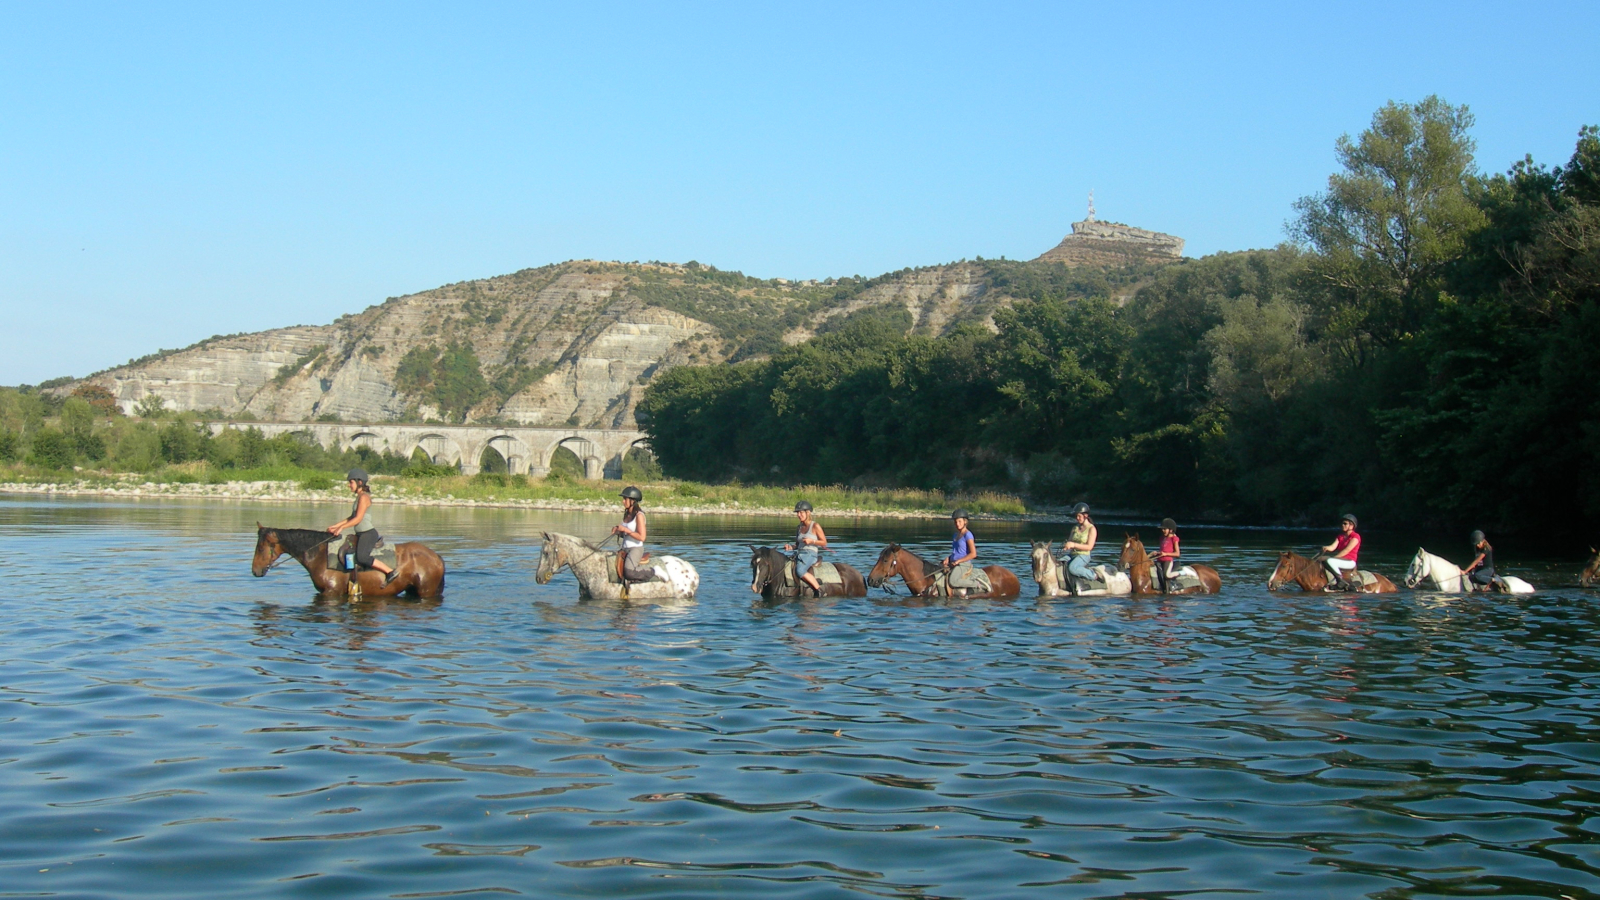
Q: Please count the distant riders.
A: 8